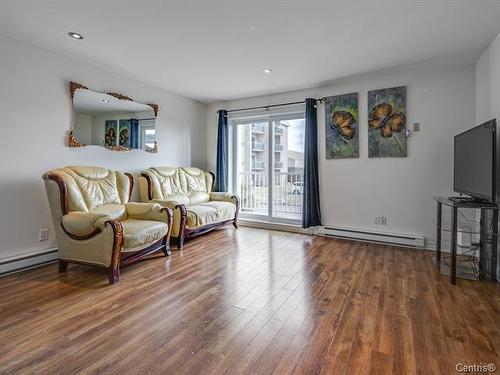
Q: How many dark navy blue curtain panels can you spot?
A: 2